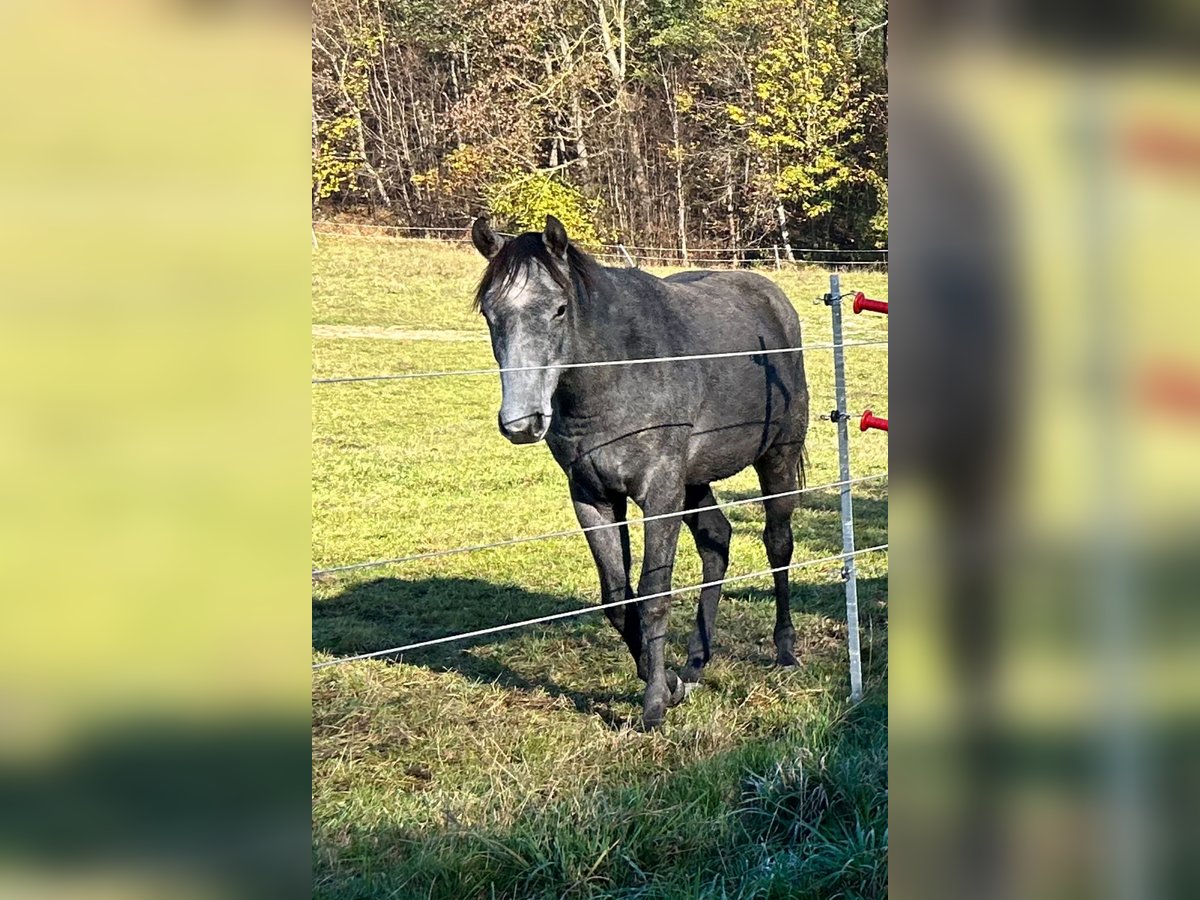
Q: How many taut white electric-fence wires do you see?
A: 3